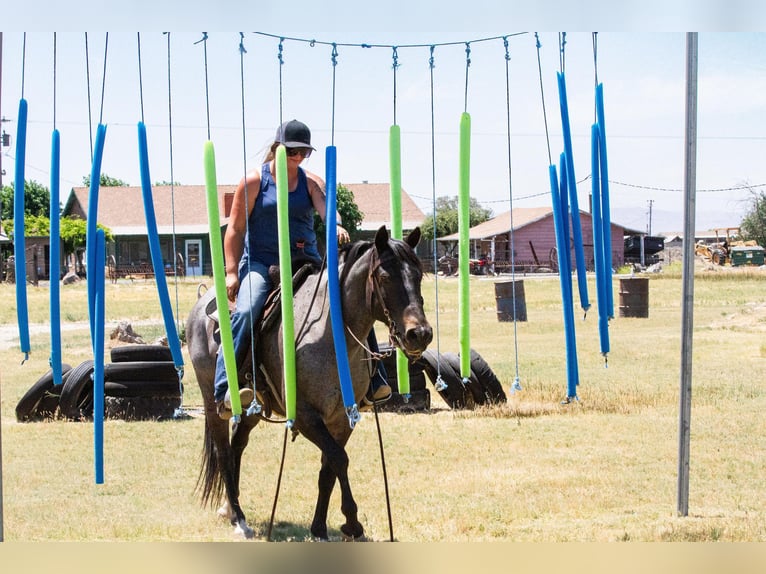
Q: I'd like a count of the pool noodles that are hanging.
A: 15